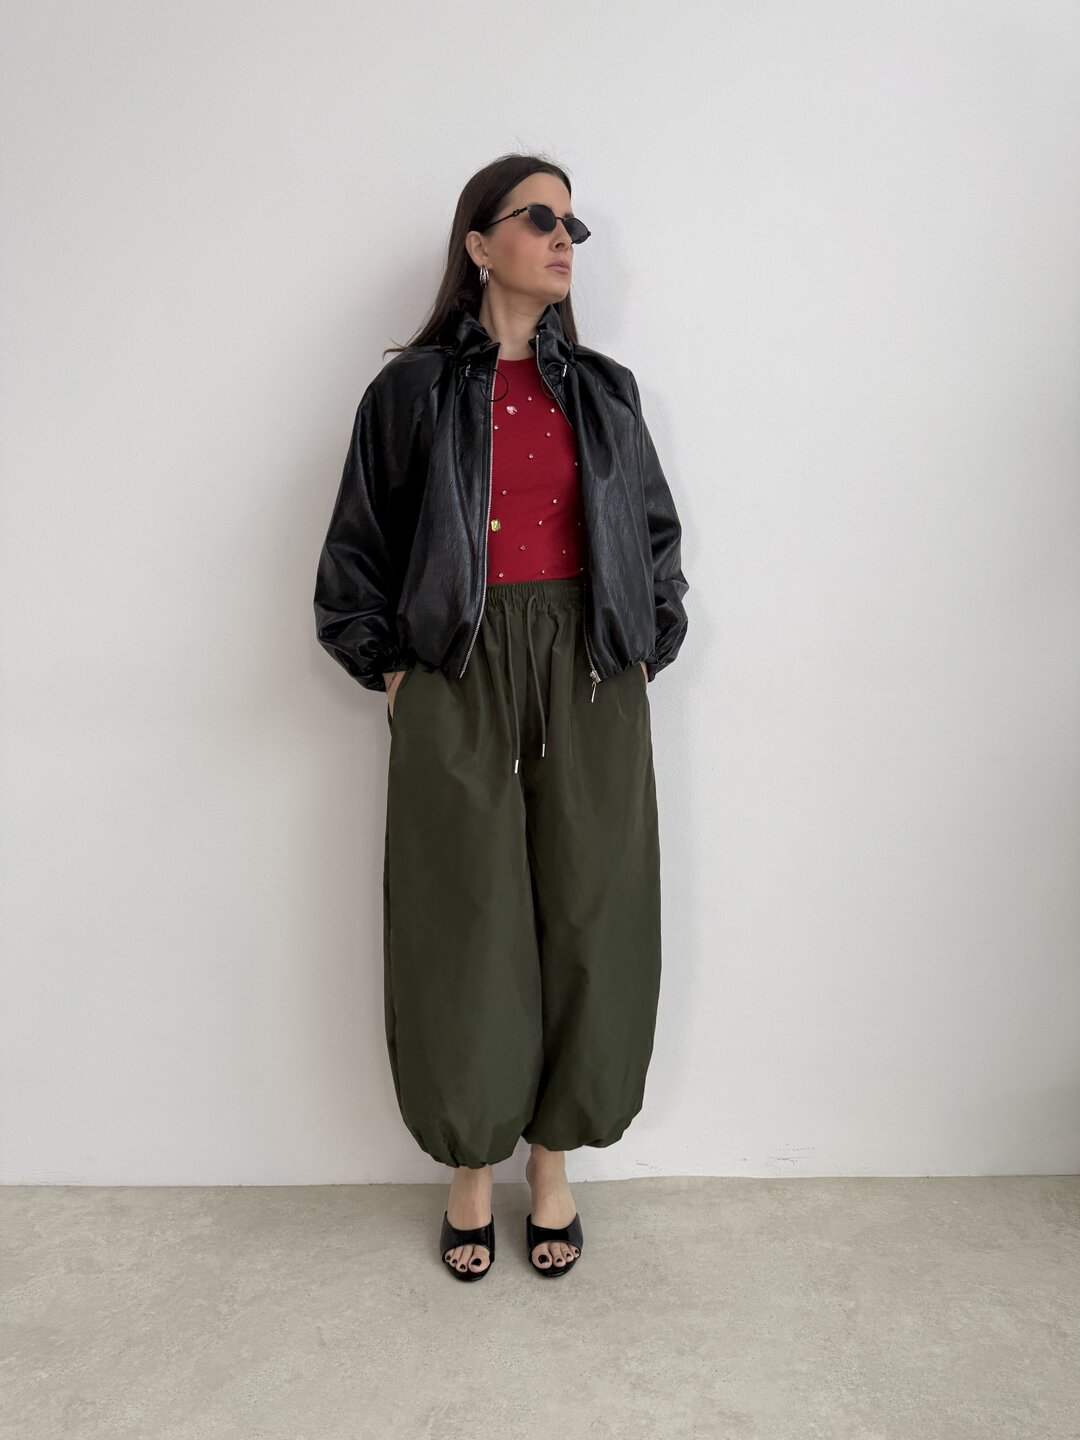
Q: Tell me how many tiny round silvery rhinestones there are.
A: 15